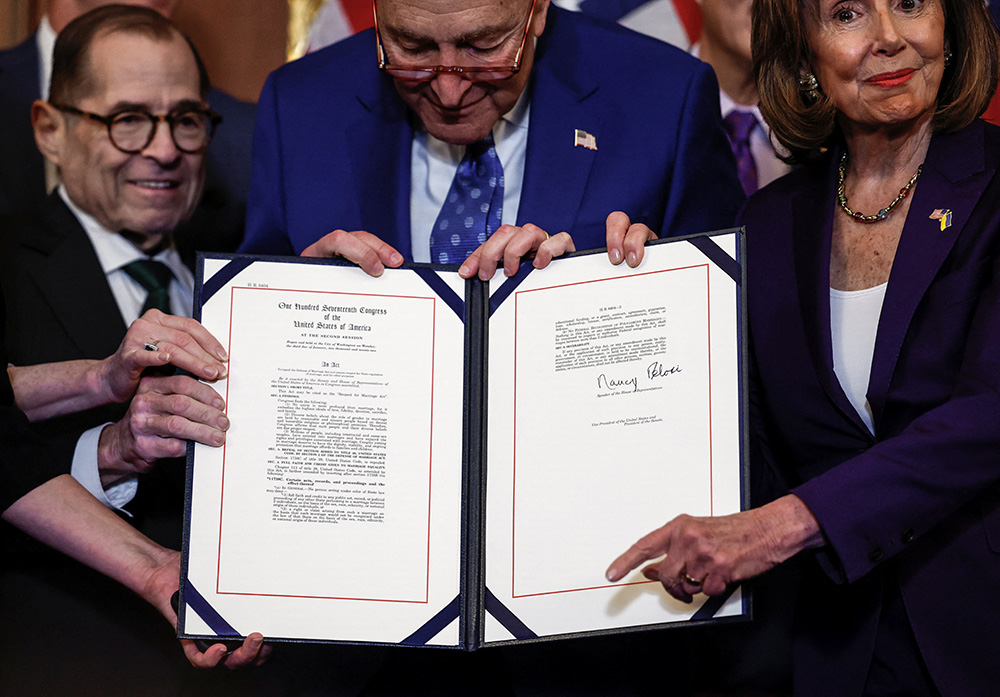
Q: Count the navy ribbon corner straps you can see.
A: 8